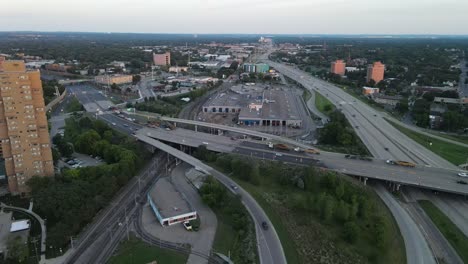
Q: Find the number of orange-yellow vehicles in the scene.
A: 3